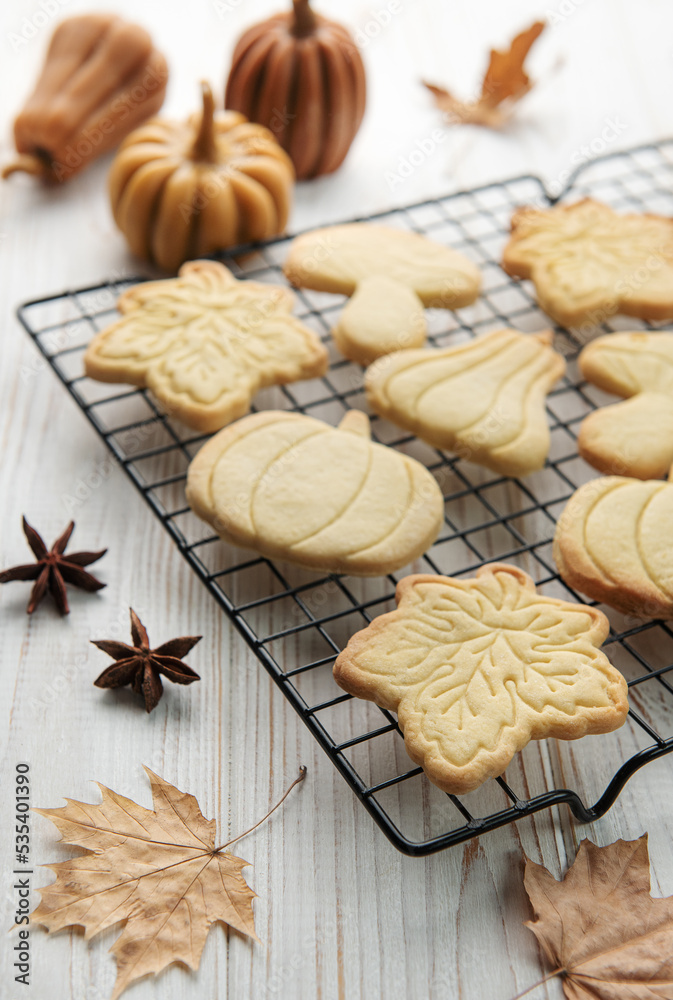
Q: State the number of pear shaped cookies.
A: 1